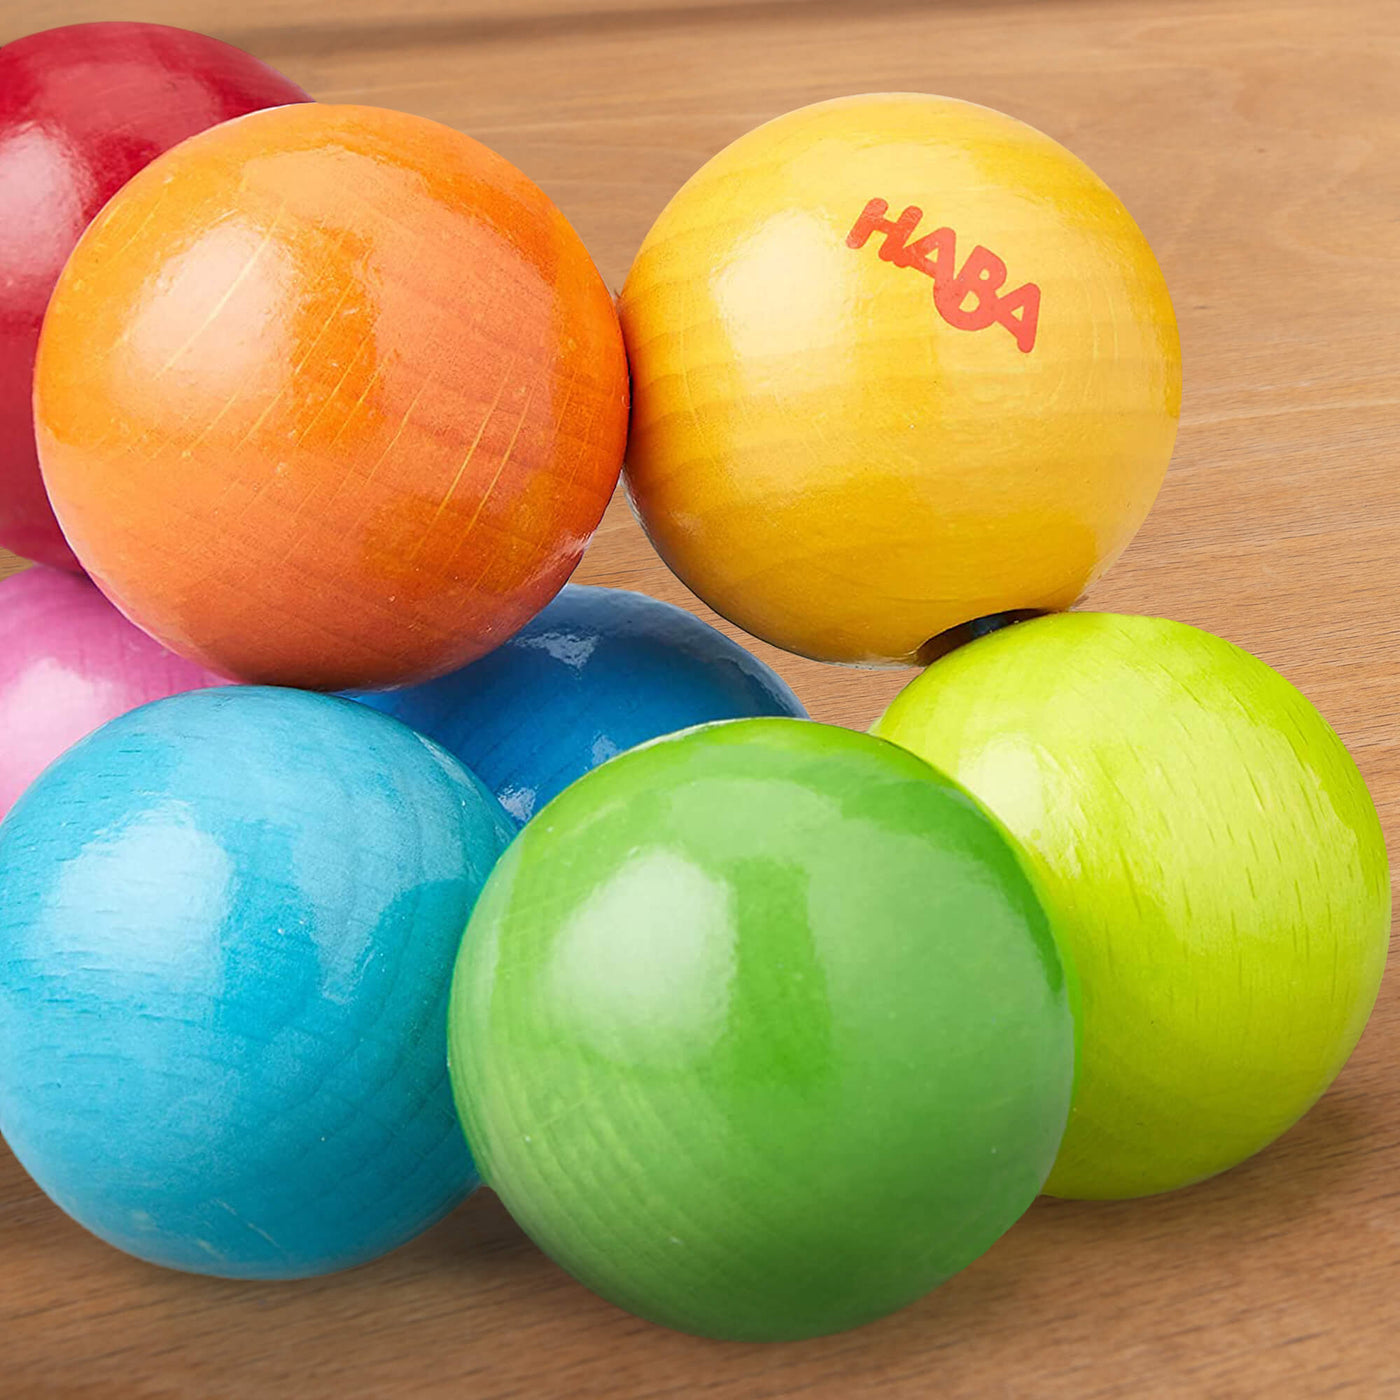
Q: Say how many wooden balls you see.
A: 8